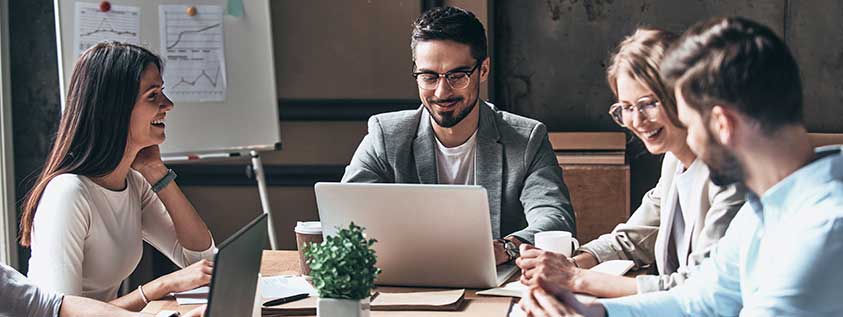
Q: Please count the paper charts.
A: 2